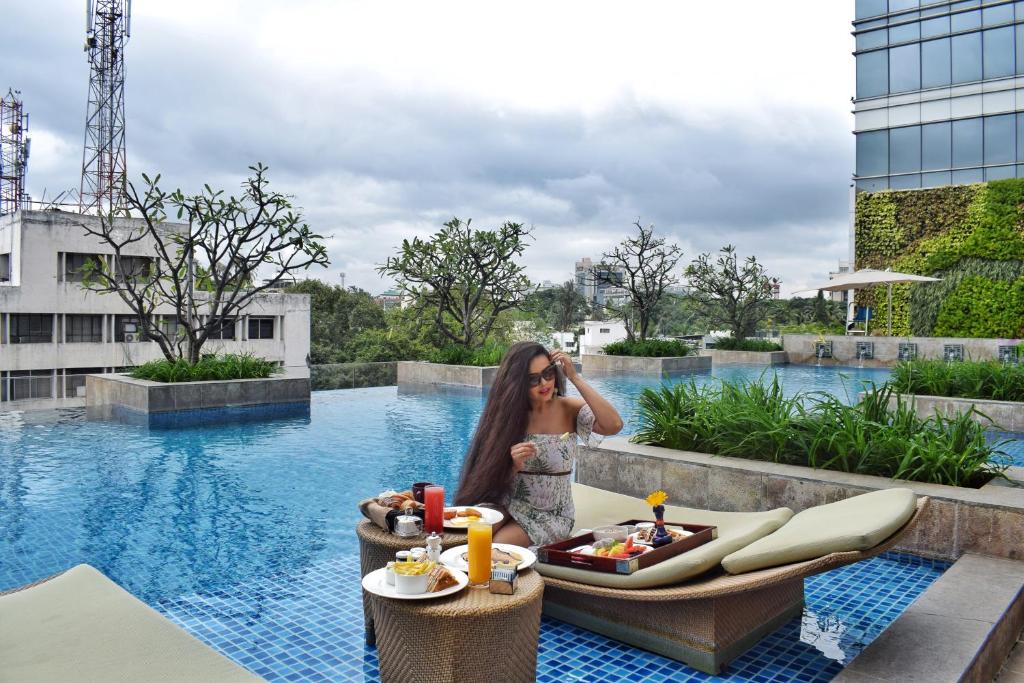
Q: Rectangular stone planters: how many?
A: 6